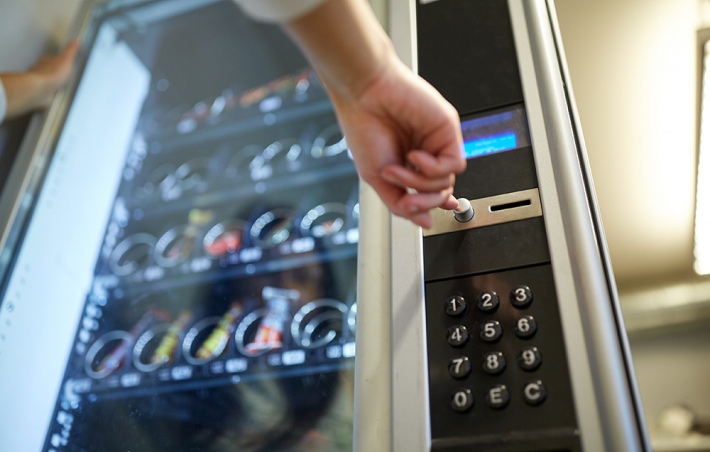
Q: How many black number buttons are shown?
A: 10